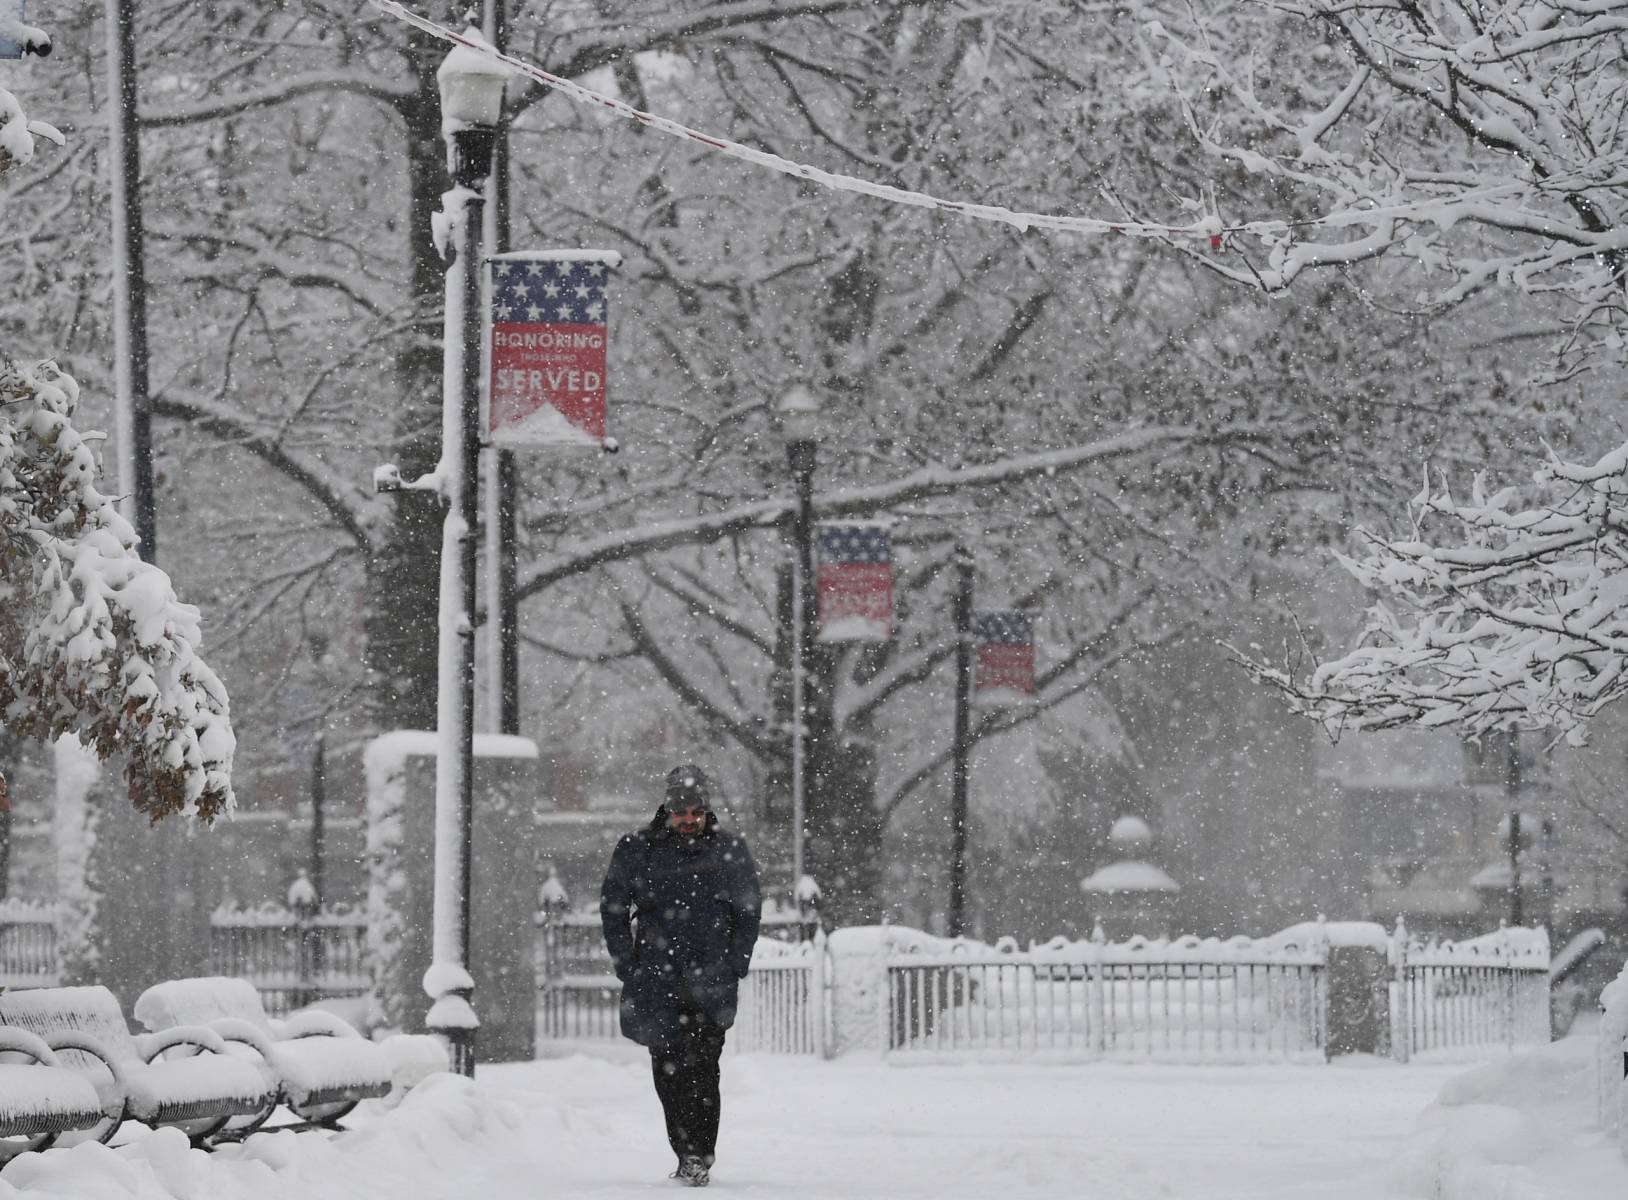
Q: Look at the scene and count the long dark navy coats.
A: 1